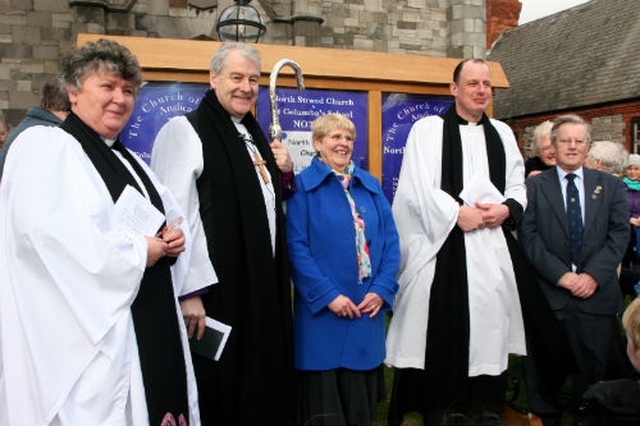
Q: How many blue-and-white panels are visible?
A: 3